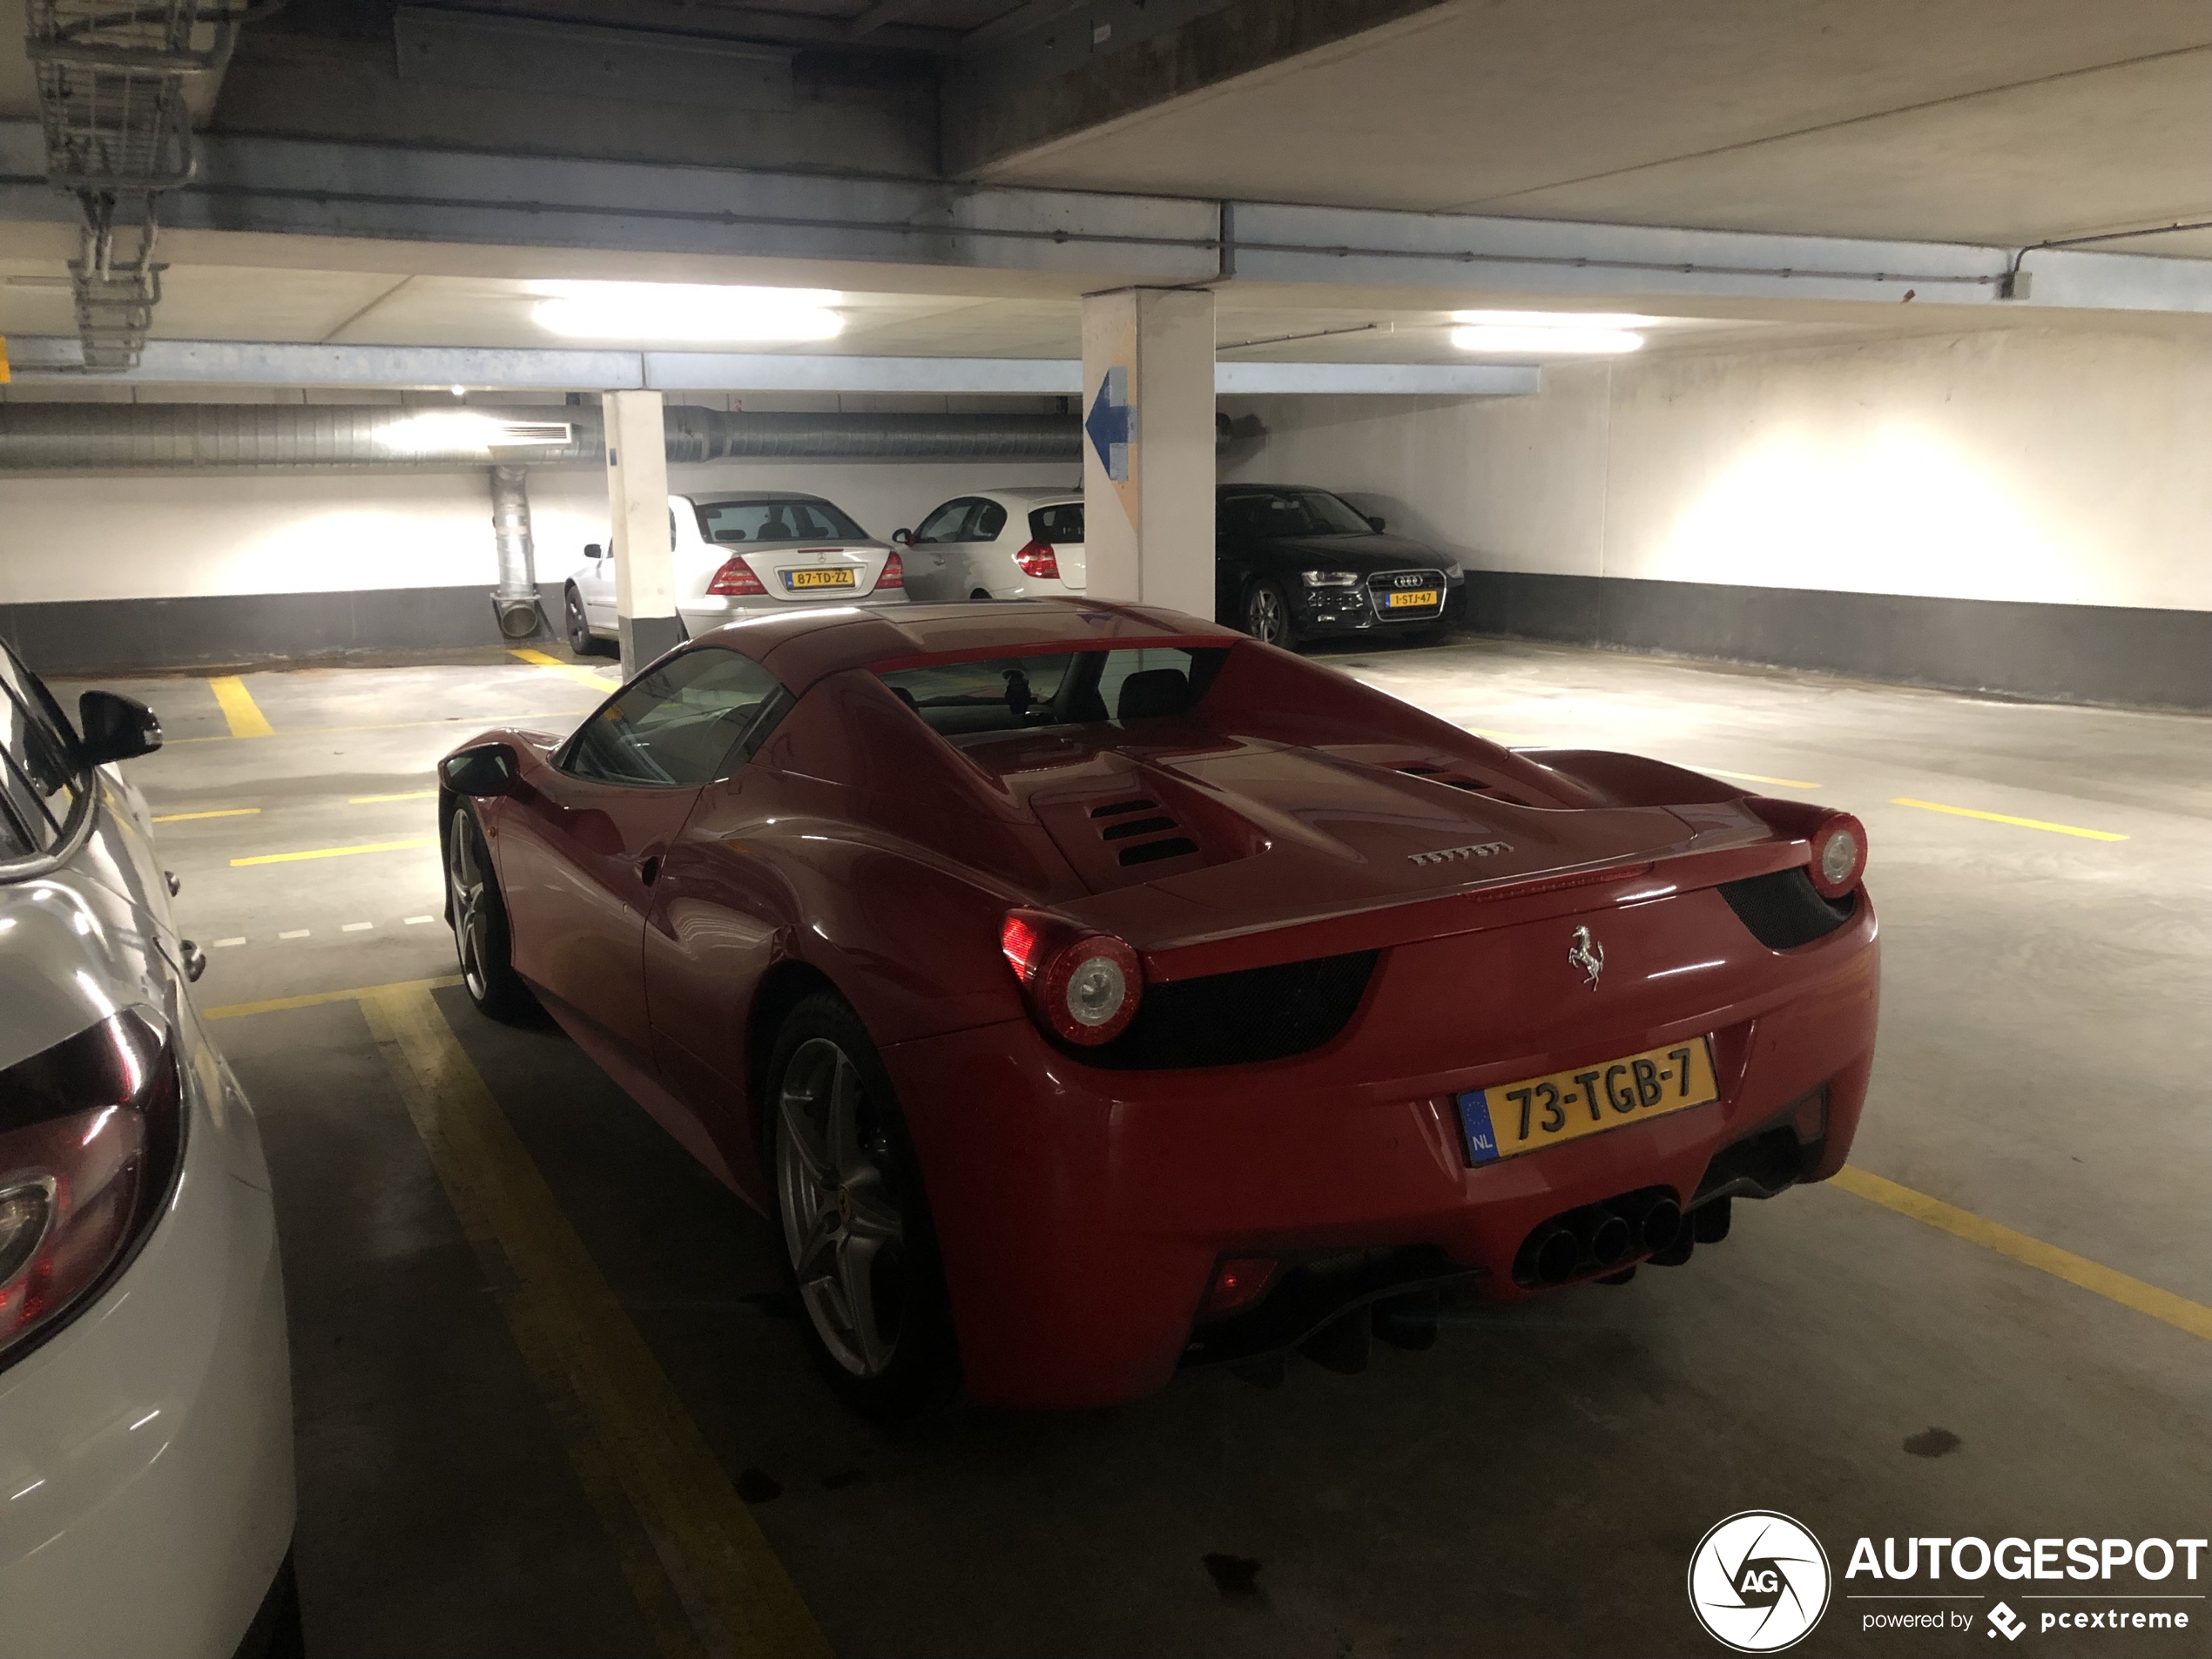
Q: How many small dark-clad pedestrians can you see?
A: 0